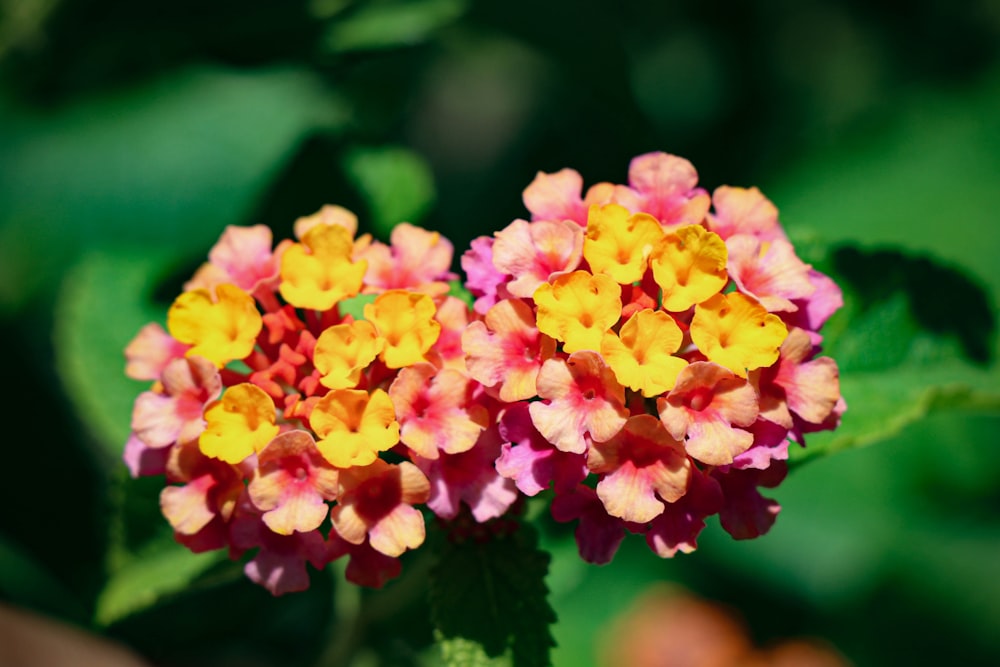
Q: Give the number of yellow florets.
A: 11